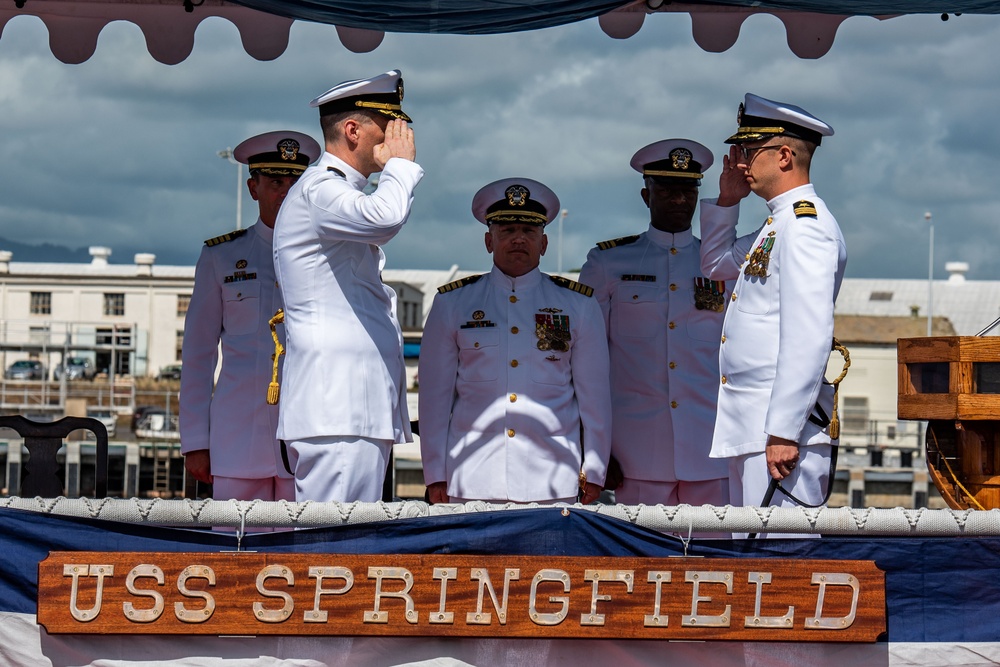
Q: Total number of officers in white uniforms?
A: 5